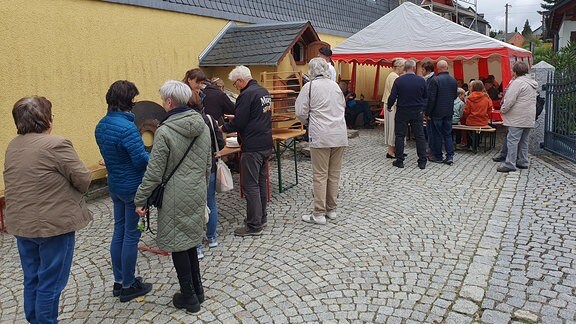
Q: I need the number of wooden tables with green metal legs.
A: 1